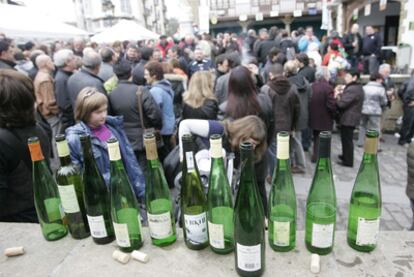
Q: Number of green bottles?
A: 11